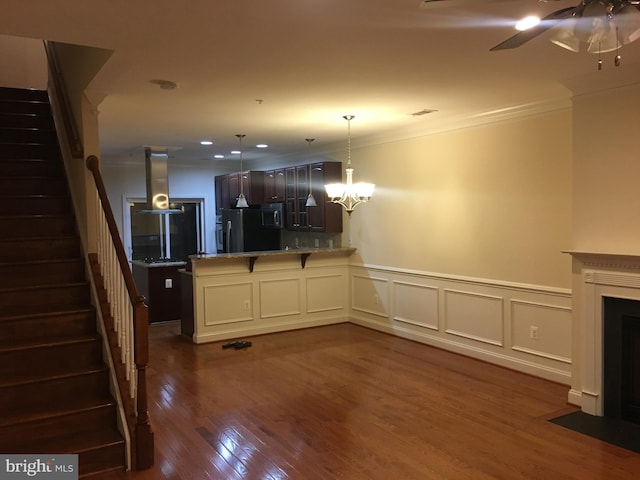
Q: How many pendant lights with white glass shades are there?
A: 2